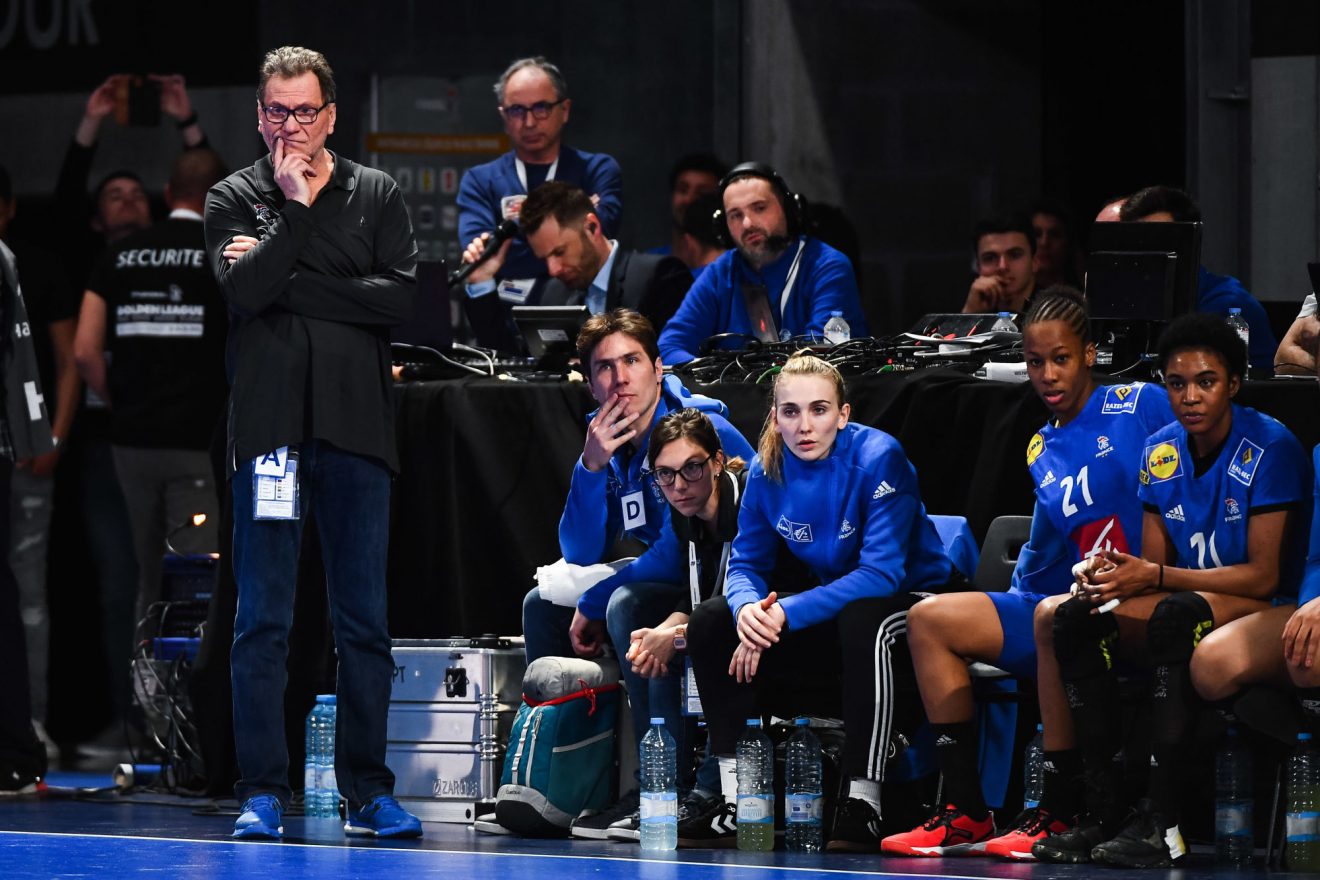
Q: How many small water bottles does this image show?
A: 3